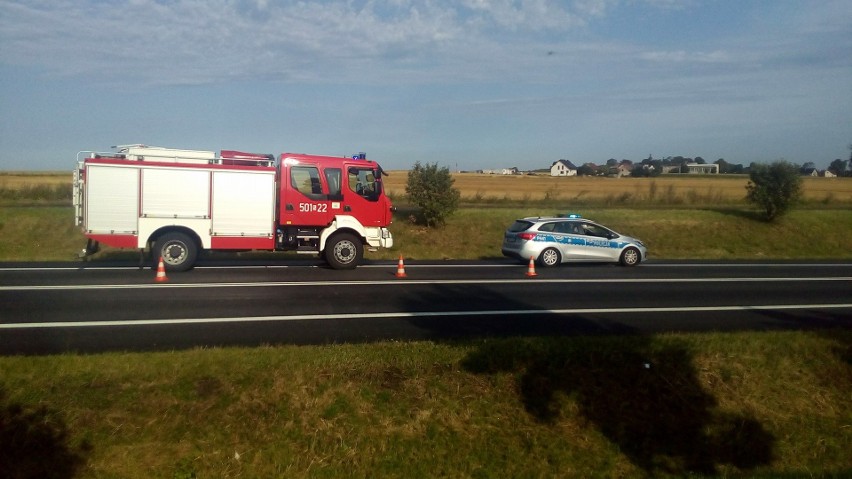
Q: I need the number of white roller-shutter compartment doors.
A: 3